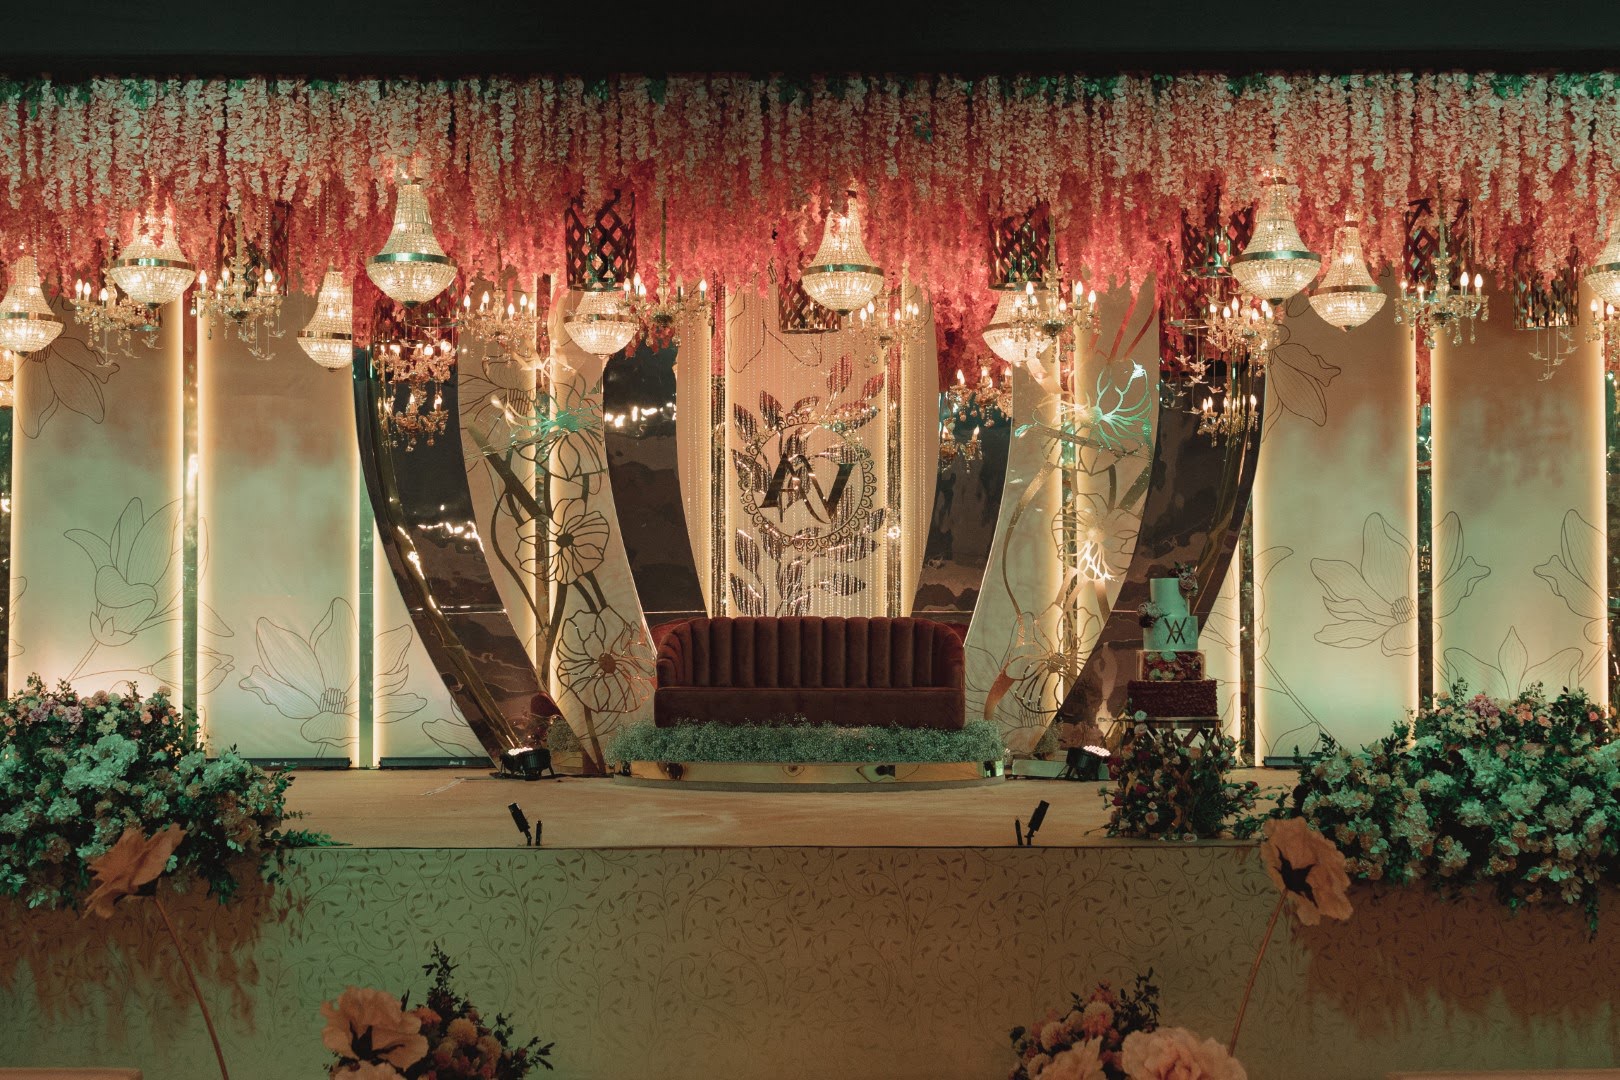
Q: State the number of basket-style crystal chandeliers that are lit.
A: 10